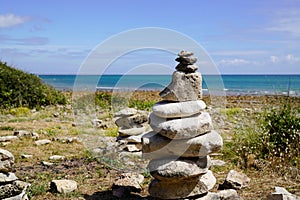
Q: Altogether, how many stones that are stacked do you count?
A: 9